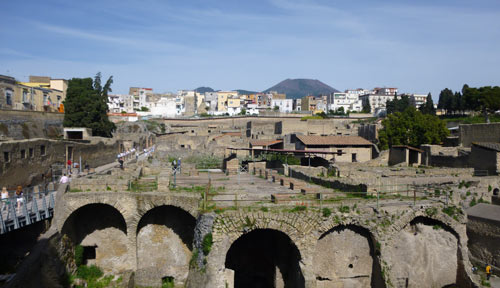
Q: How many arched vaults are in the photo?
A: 5